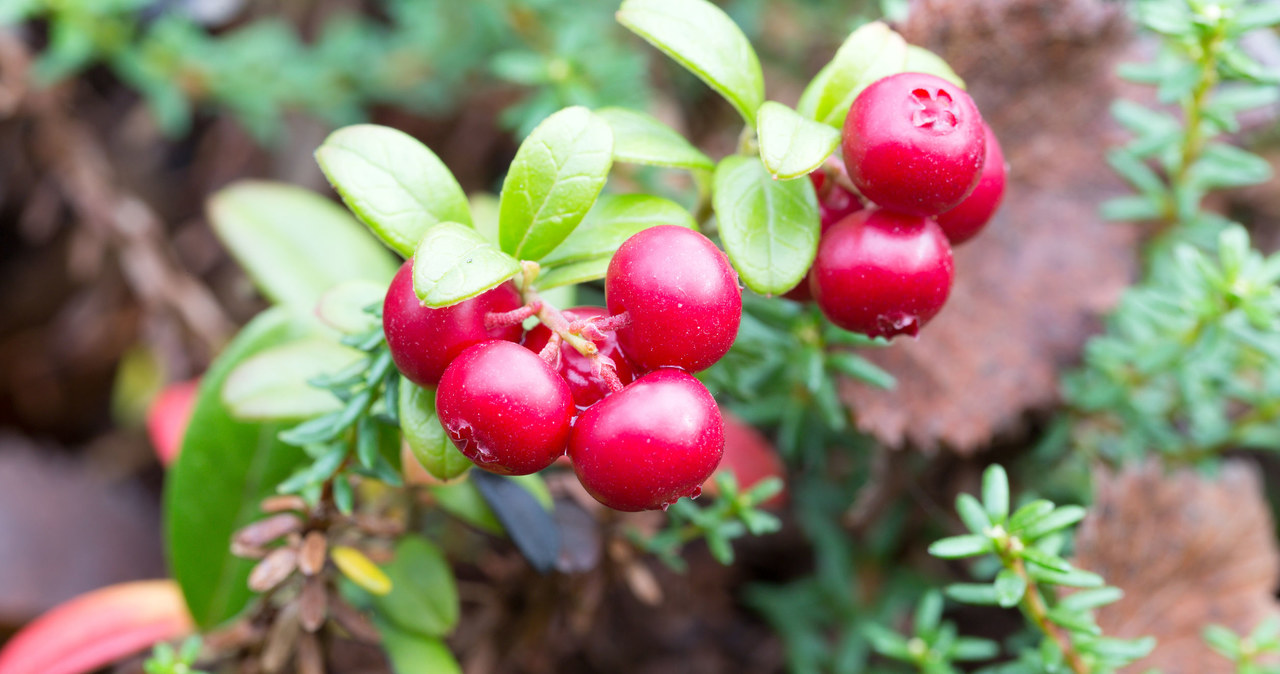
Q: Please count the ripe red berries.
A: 9